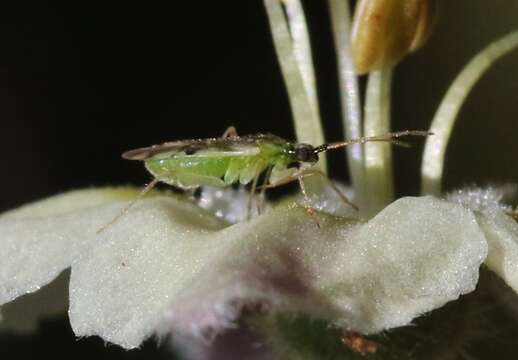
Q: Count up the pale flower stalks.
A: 5